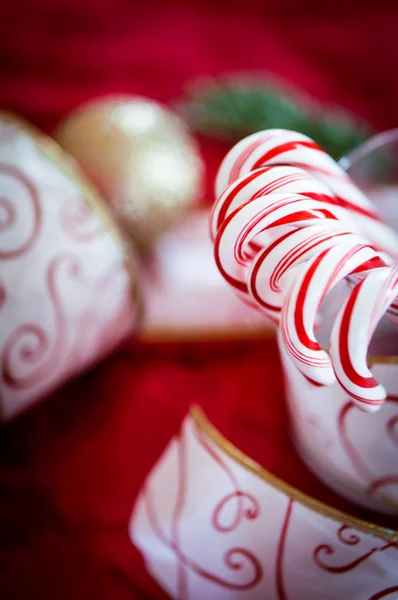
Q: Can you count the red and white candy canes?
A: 6